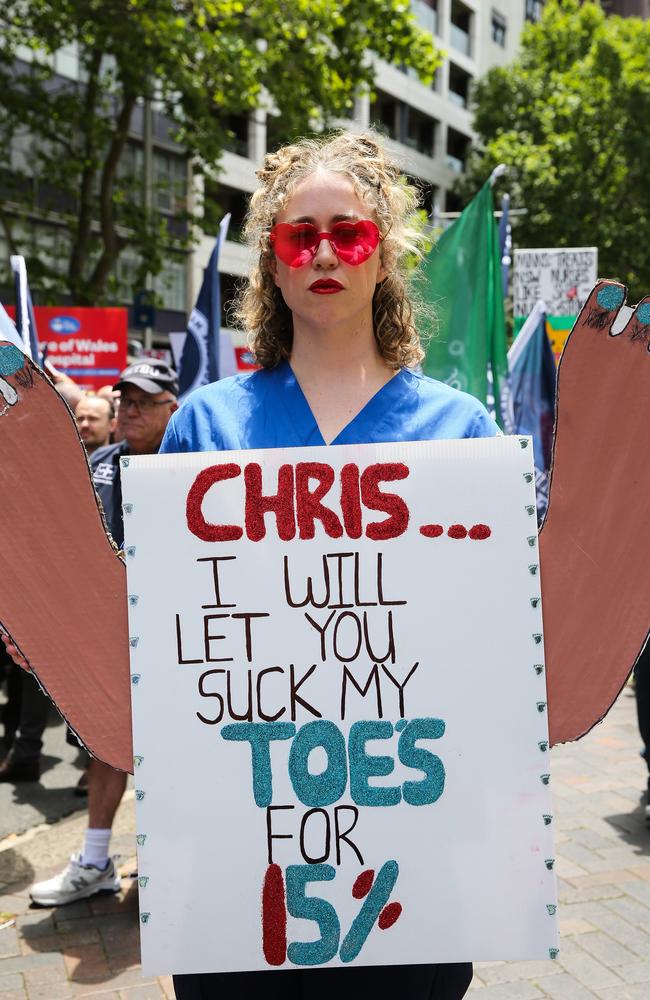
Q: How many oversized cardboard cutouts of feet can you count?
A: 2